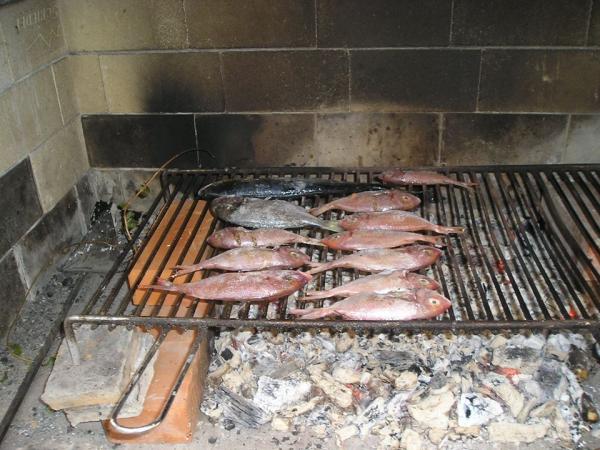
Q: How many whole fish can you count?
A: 12